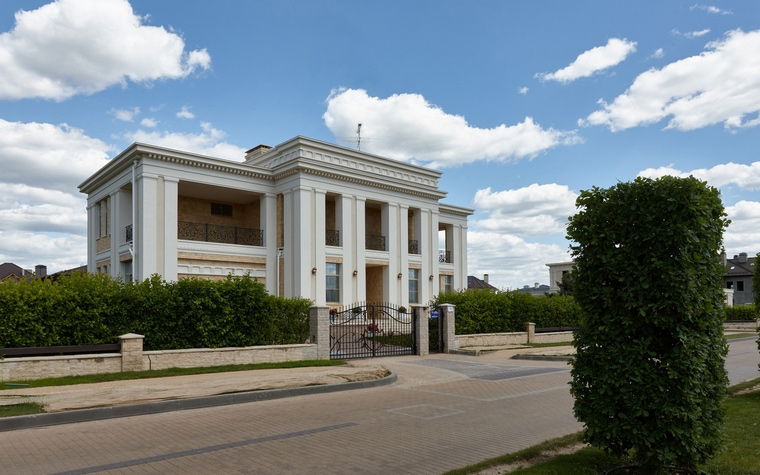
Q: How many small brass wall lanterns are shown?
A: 4